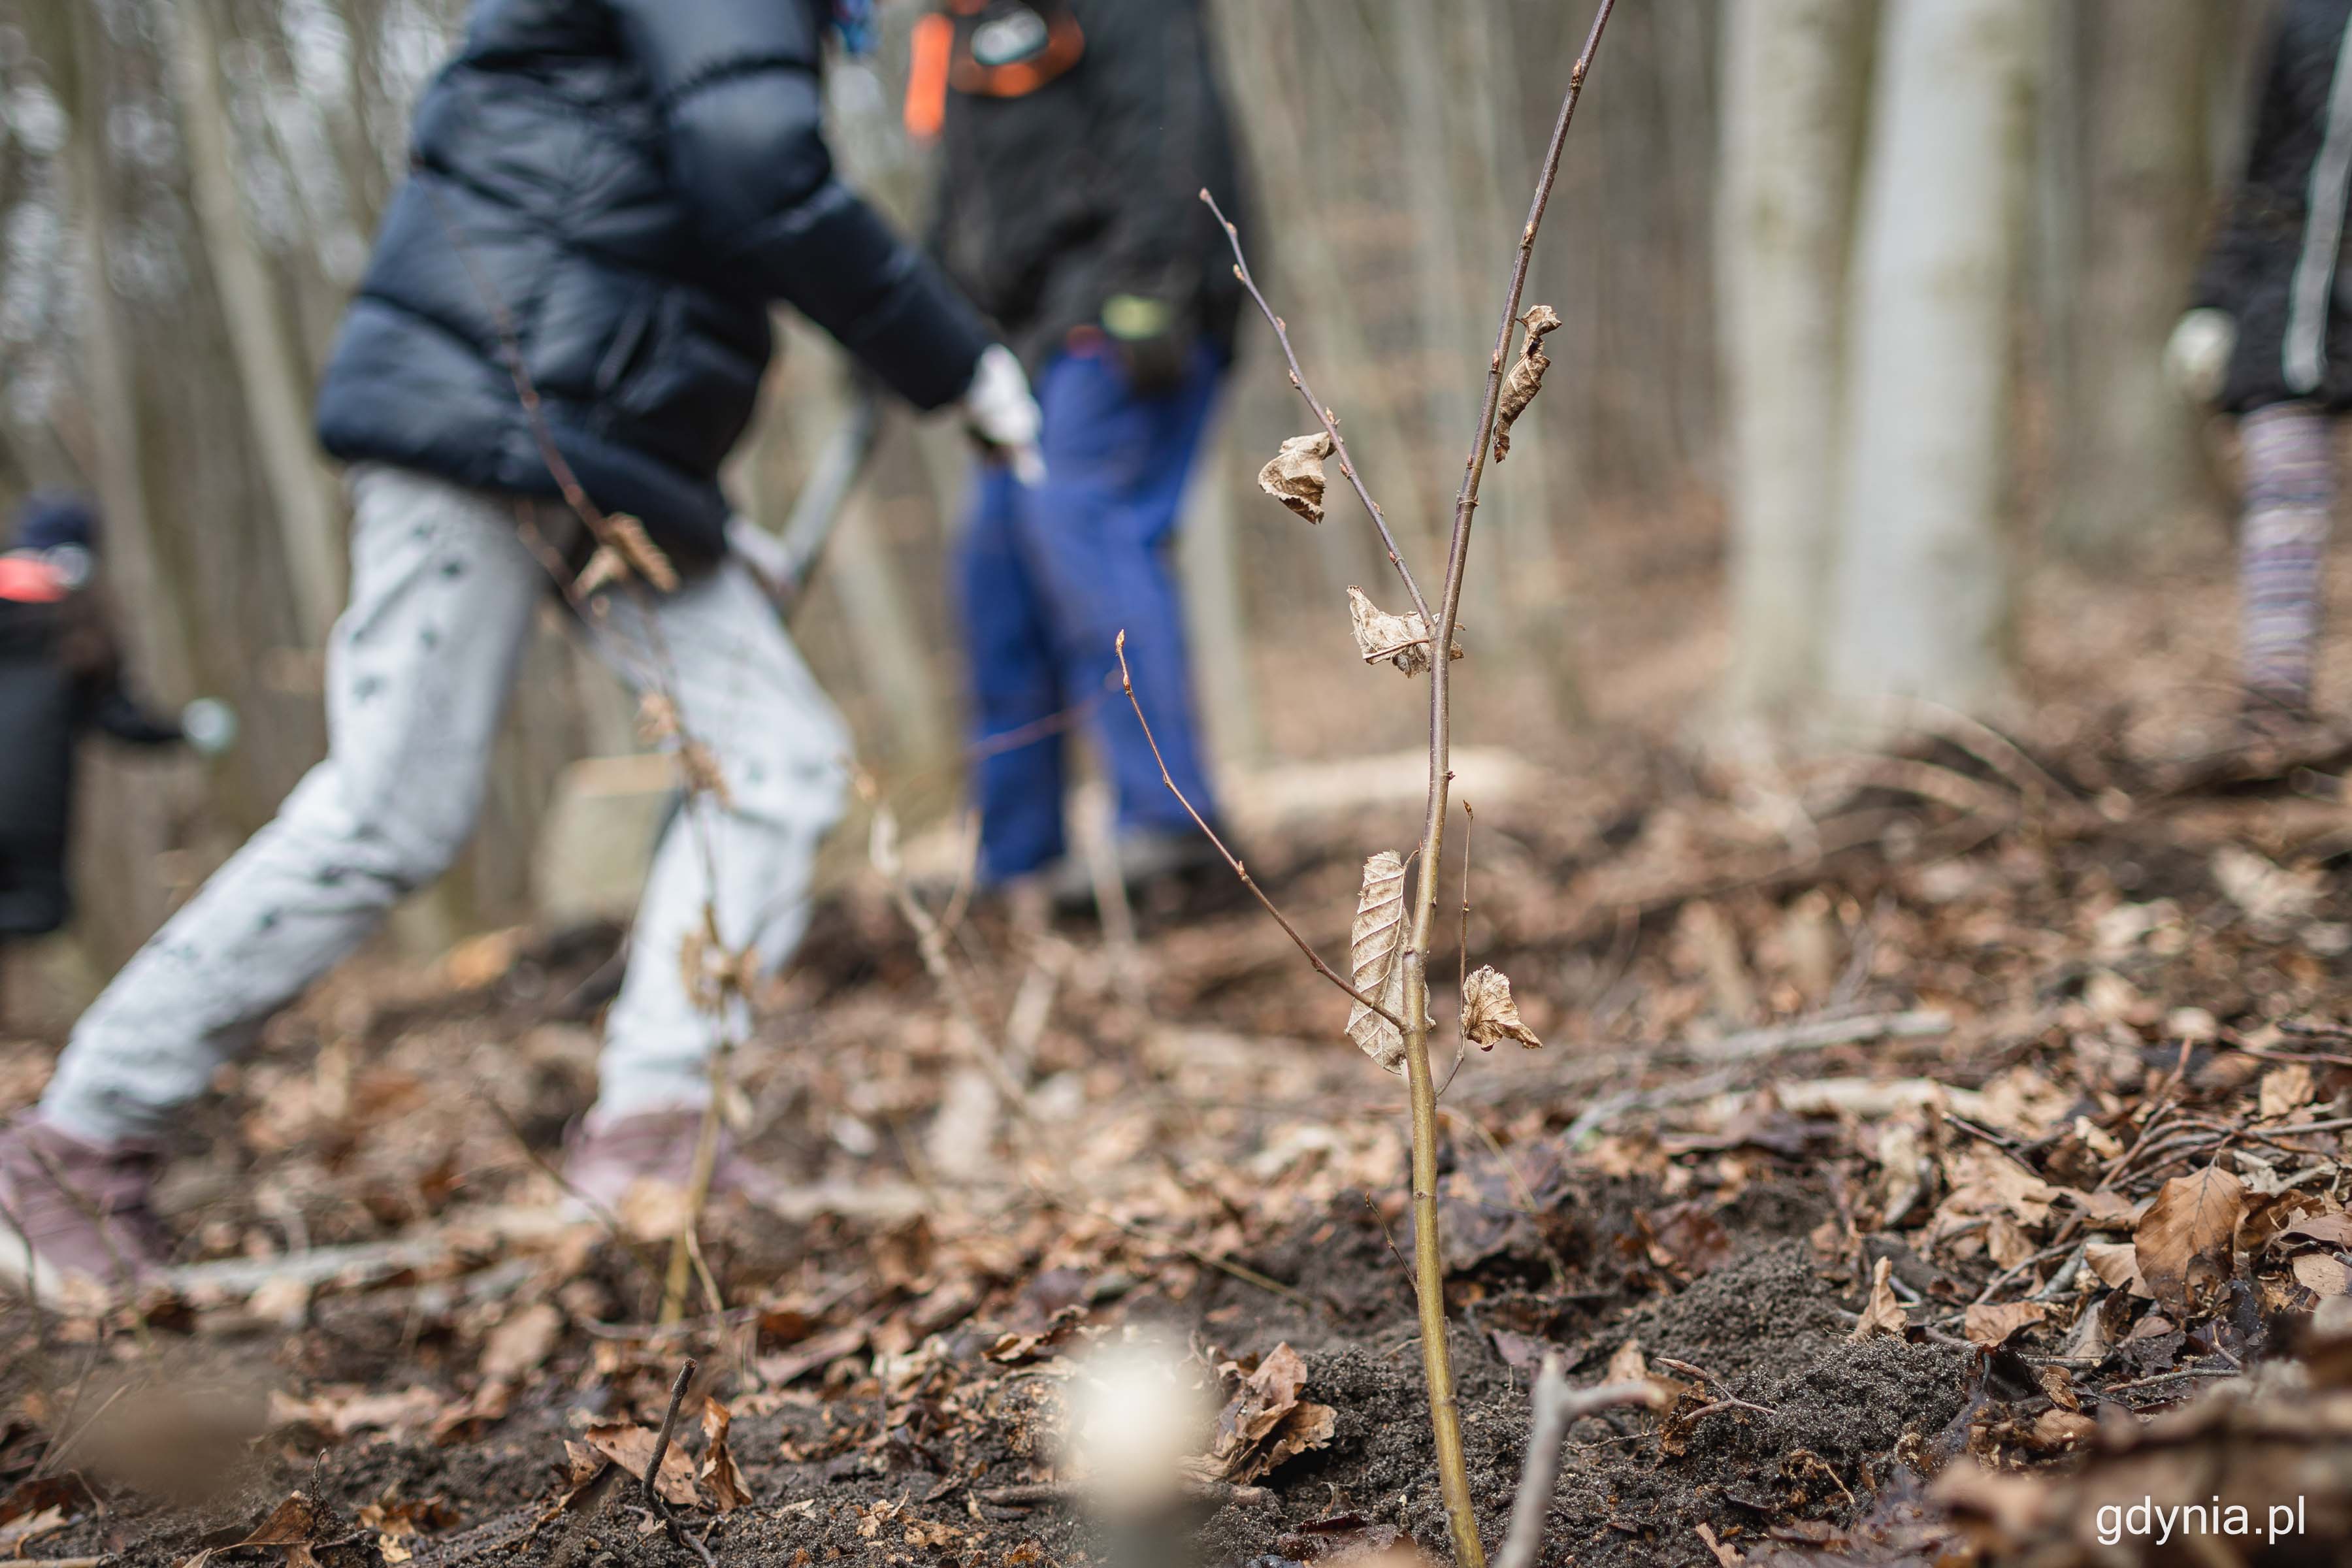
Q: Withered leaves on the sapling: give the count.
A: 5